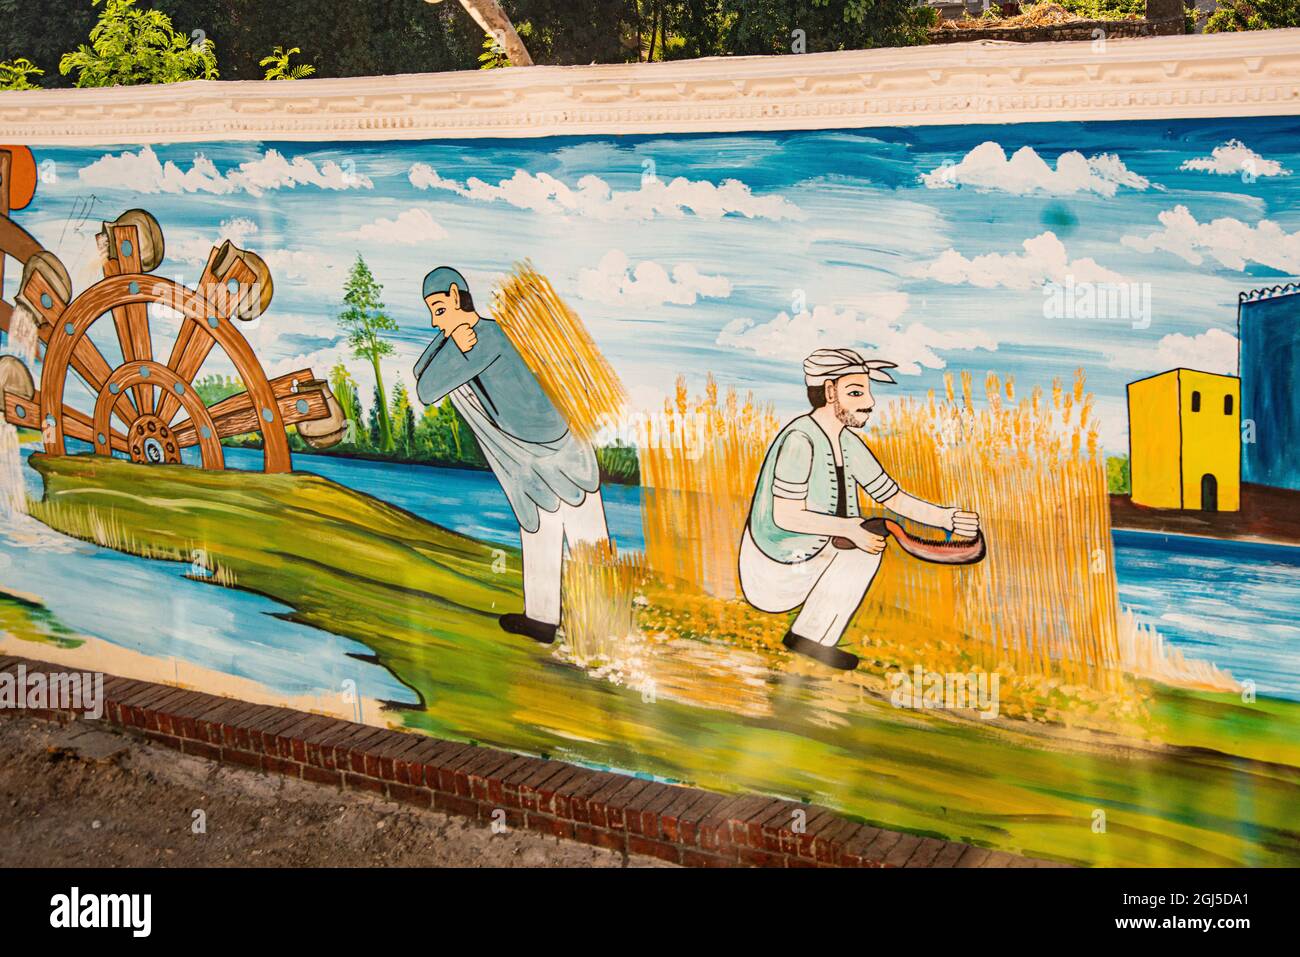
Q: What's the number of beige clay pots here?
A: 5